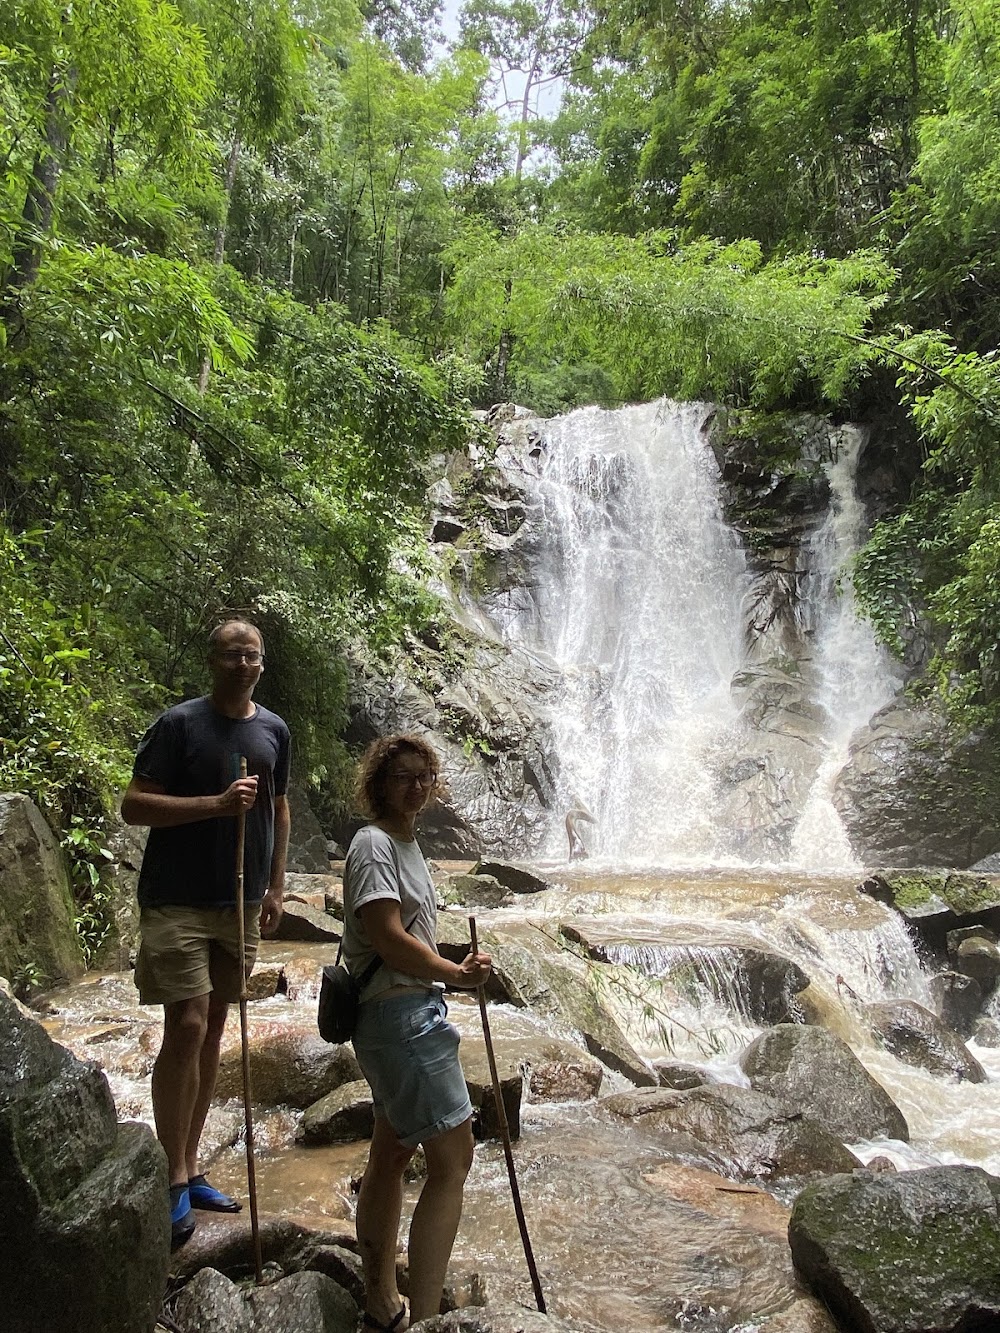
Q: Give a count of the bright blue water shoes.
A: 2